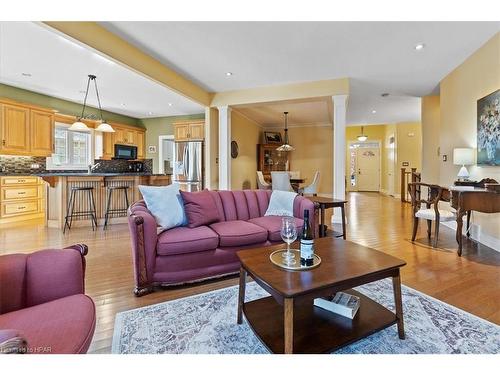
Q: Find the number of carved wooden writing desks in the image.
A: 1